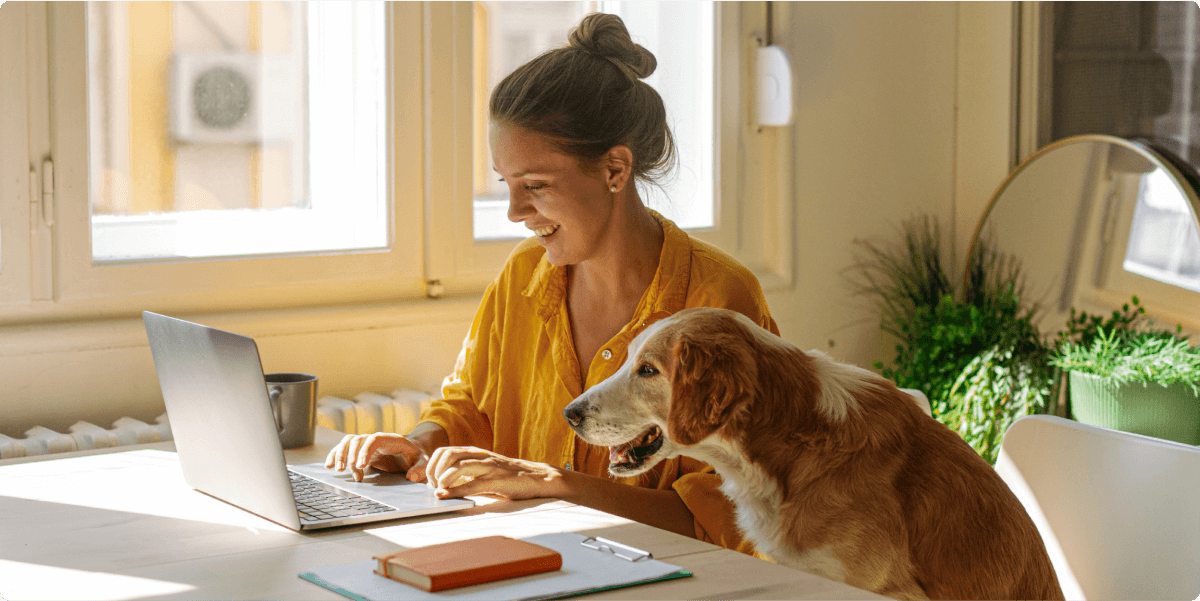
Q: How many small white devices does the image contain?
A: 1